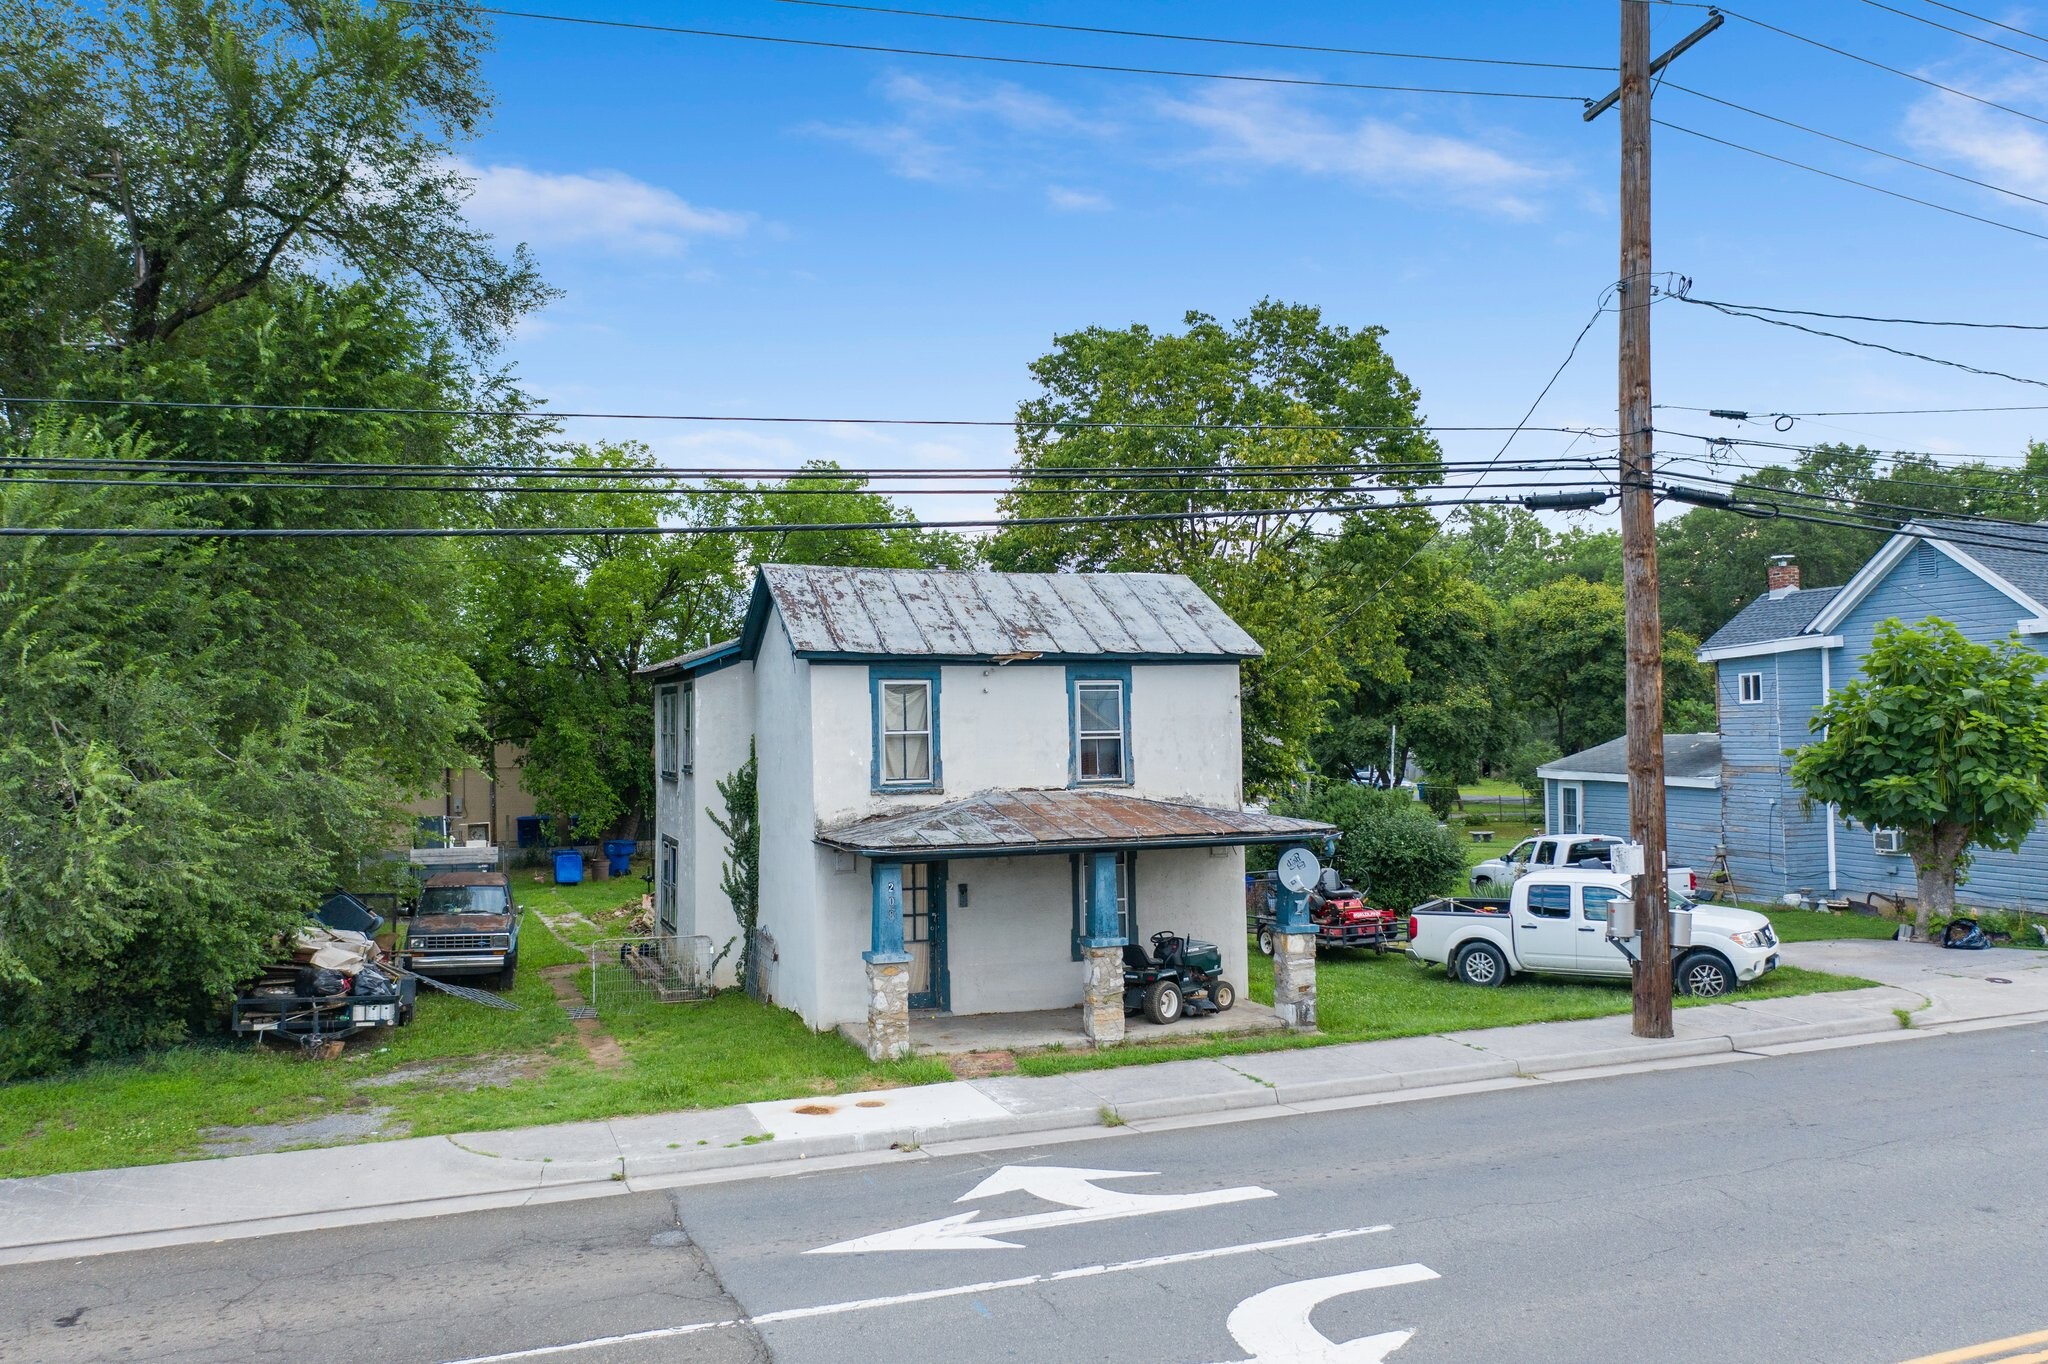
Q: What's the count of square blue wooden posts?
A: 3